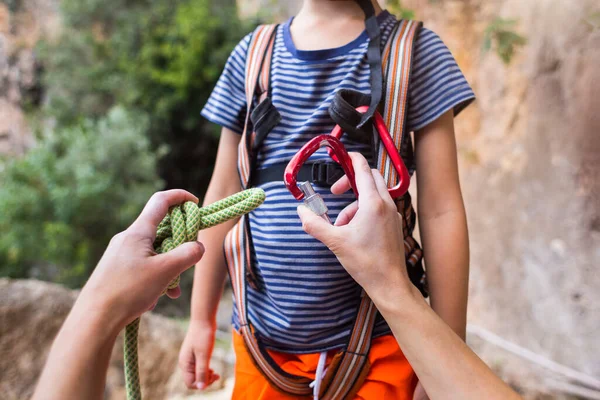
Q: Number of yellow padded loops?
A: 0